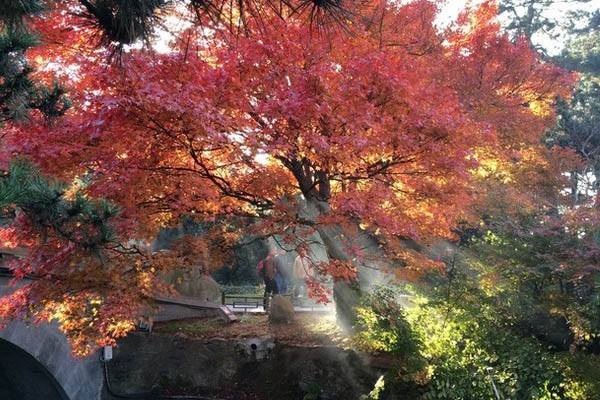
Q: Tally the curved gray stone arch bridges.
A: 1